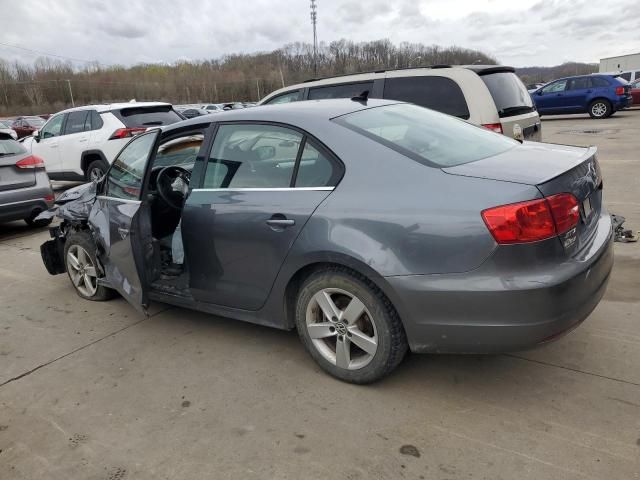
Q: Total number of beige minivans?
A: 1